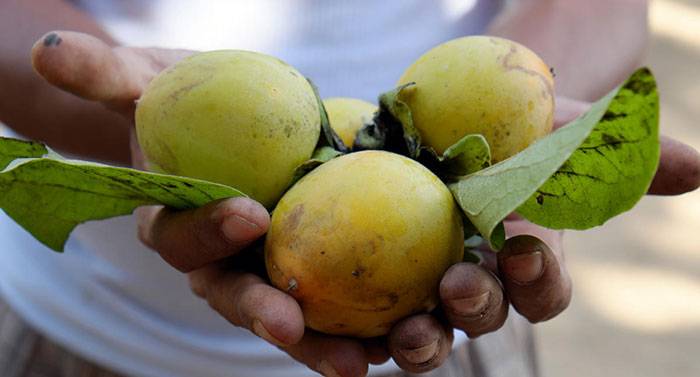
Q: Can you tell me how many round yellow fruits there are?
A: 4